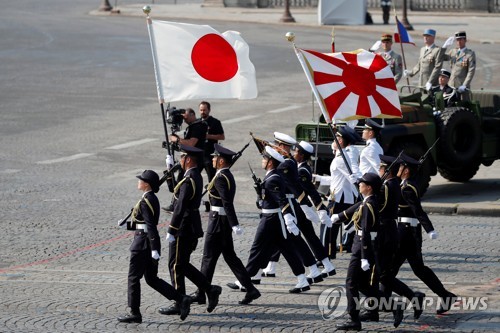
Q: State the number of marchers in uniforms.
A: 12